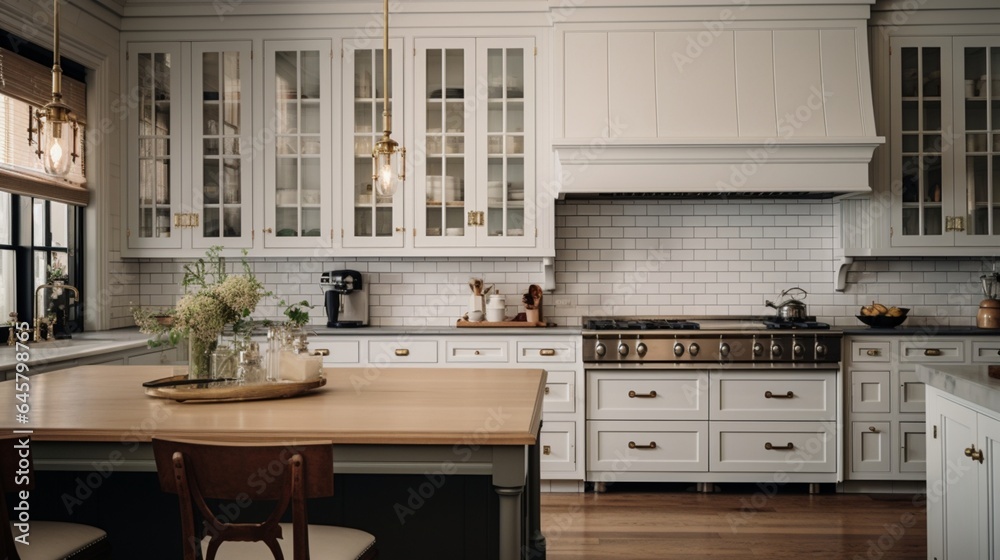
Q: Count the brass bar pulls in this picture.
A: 4